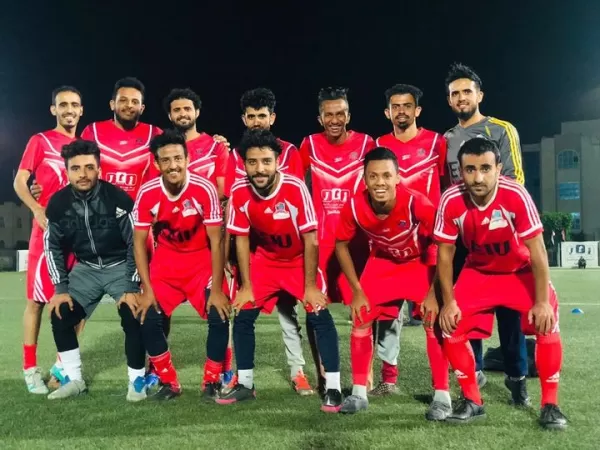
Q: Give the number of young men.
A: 12